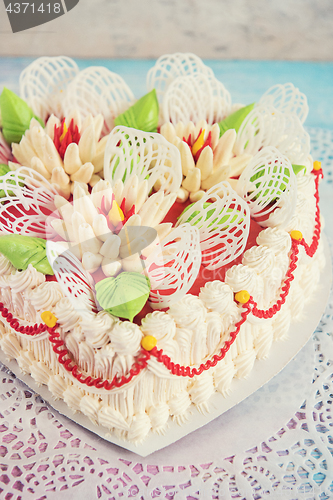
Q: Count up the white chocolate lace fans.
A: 12